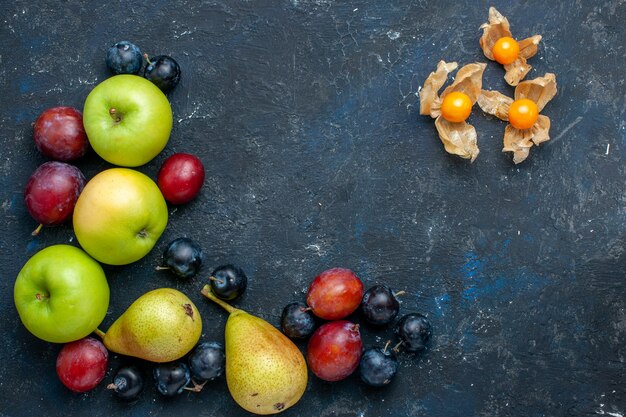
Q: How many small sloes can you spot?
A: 11